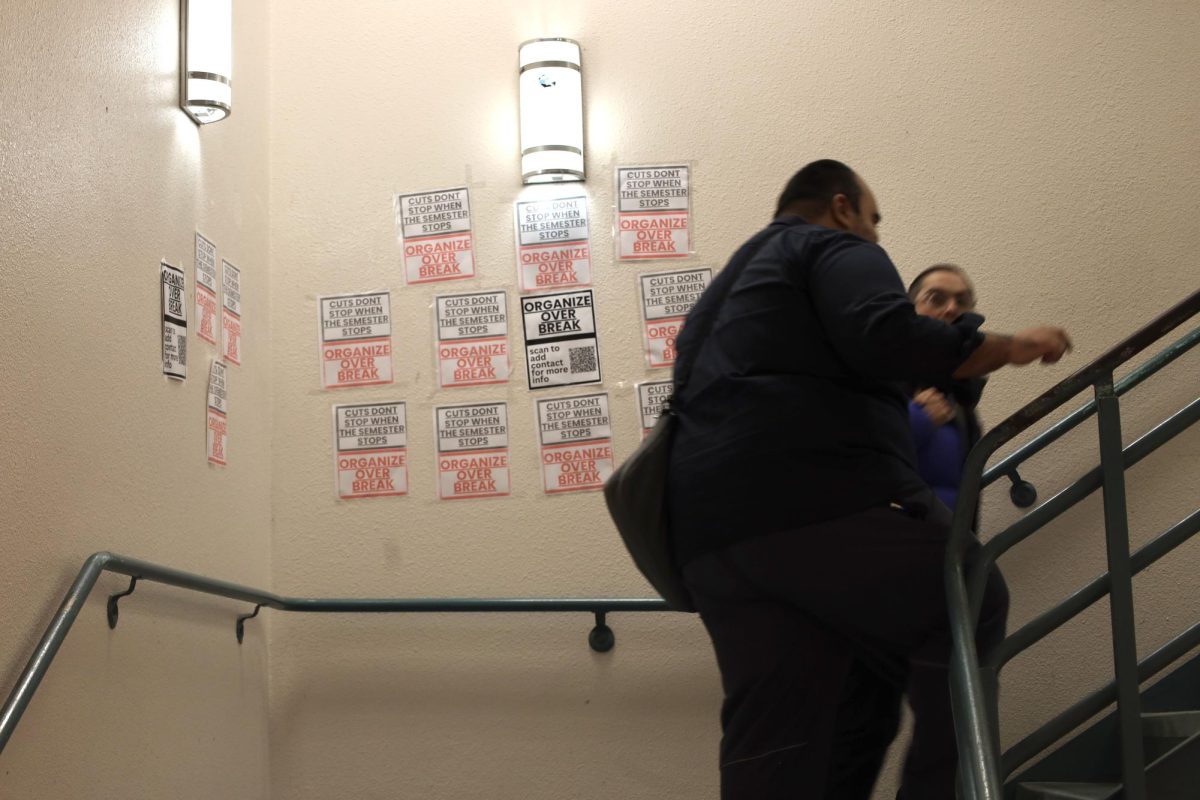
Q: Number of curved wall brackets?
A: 4